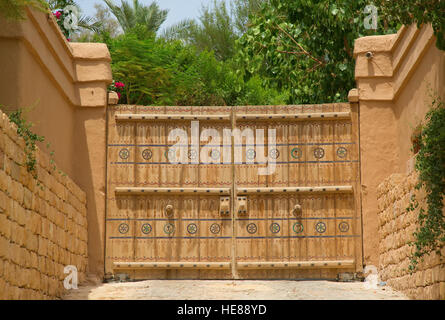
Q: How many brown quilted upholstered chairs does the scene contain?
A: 0